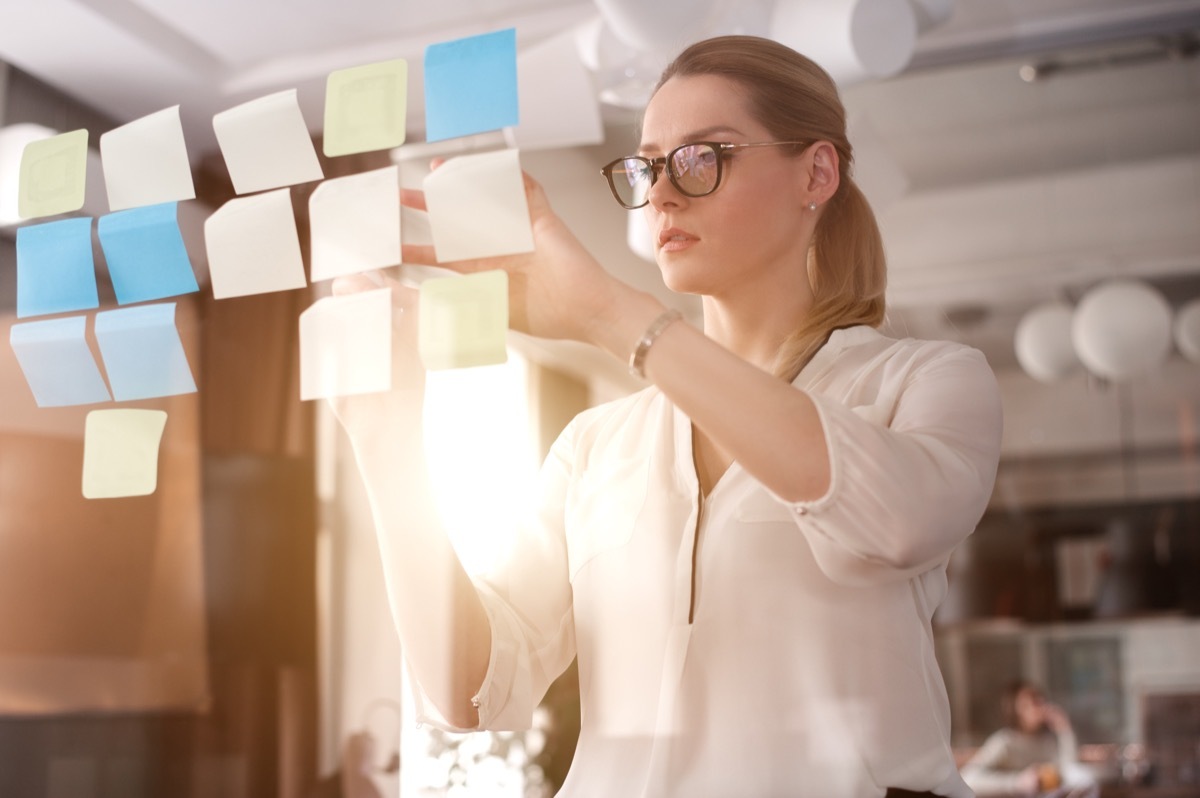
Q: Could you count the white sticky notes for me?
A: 6